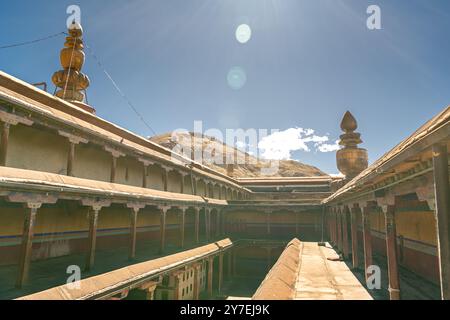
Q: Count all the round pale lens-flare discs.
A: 2